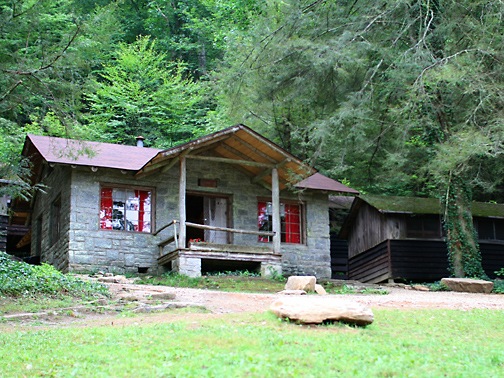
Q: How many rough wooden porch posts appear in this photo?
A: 2